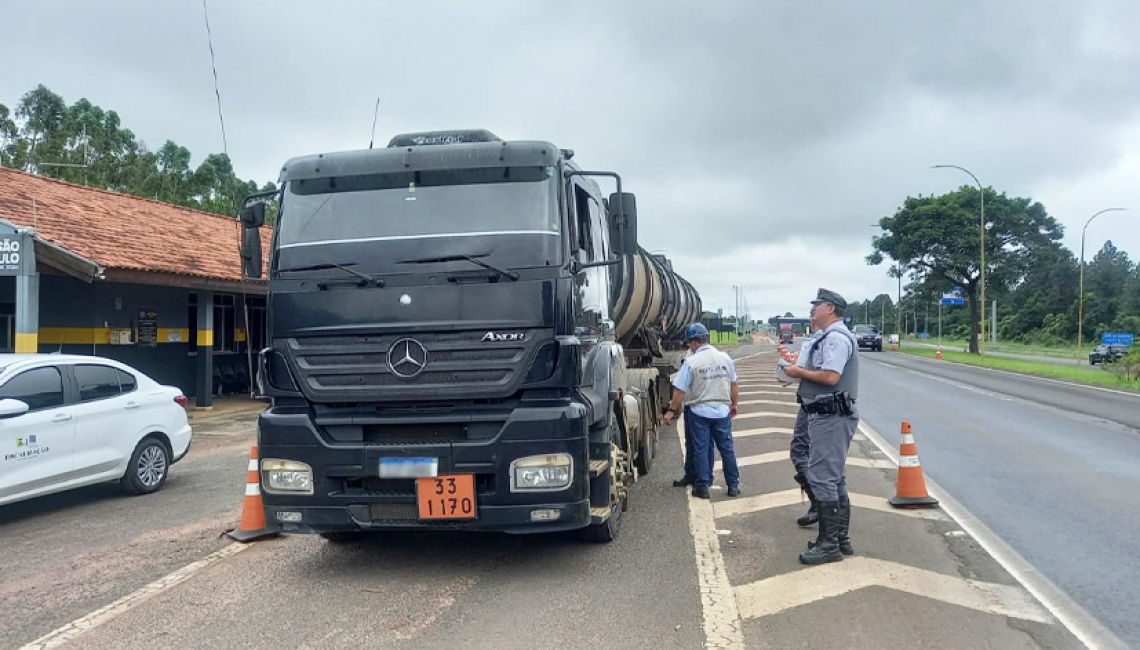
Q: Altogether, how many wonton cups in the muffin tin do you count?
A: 0